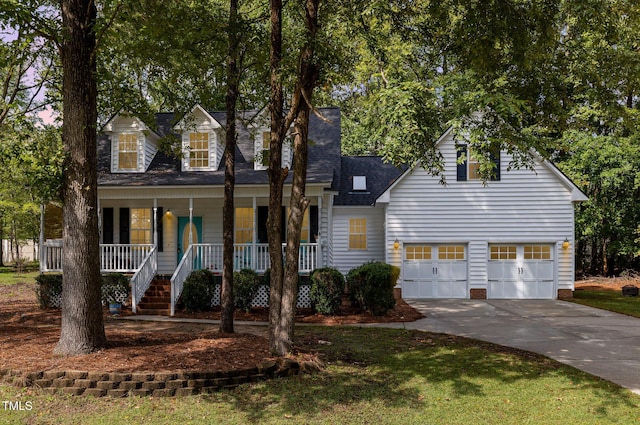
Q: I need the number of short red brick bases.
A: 3